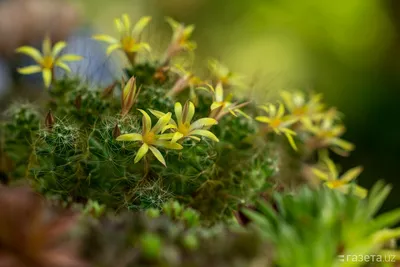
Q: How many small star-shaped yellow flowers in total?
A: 12